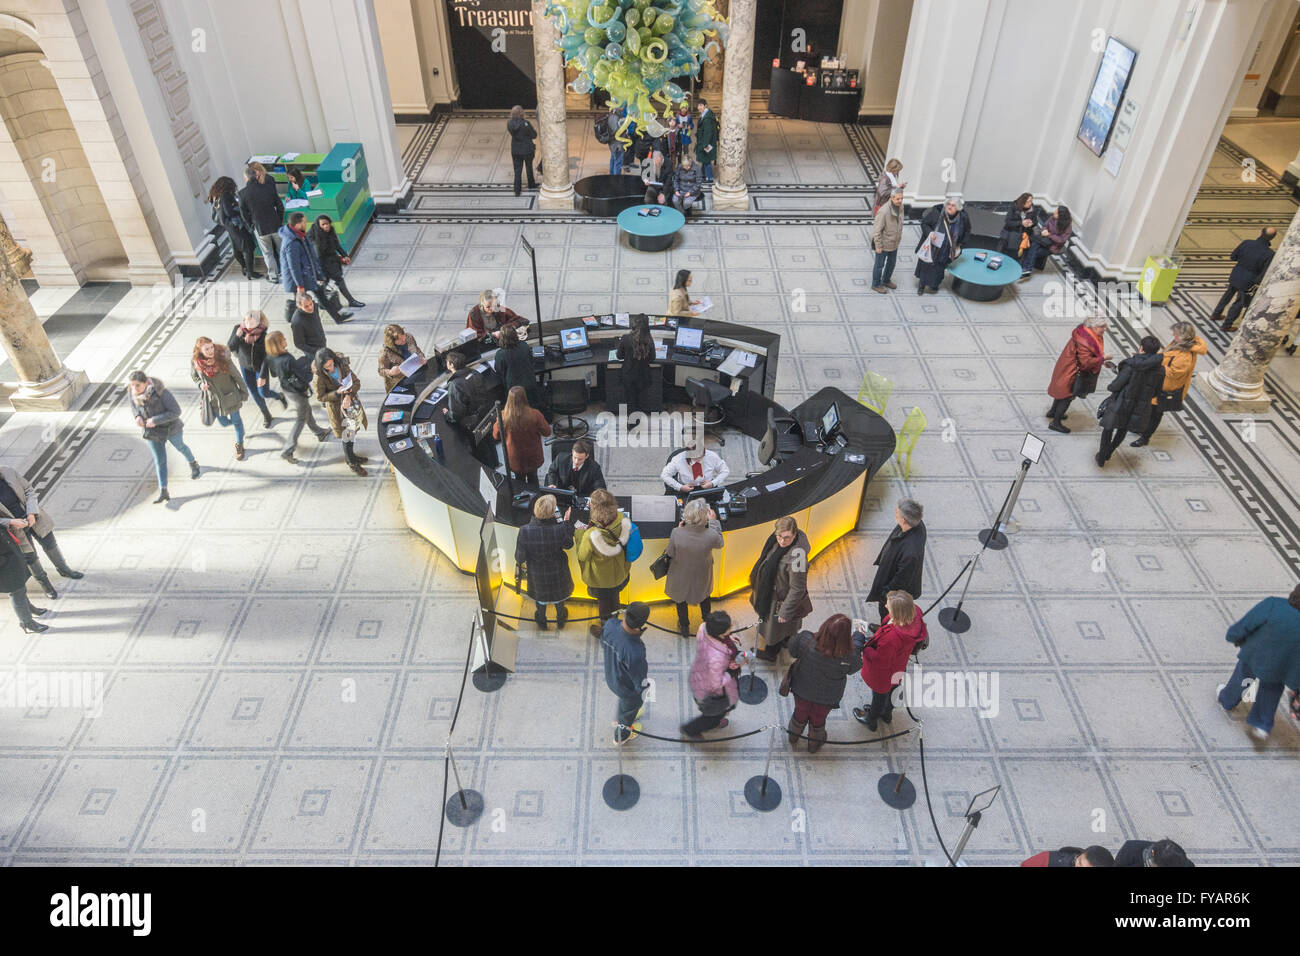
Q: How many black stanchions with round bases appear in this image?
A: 8